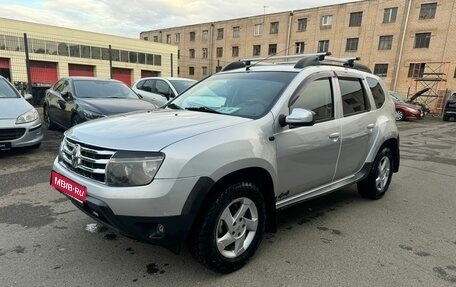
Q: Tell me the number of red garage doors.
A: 5